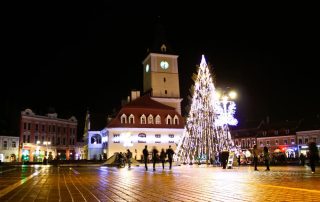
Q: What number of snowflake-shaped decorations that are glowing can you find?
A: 1